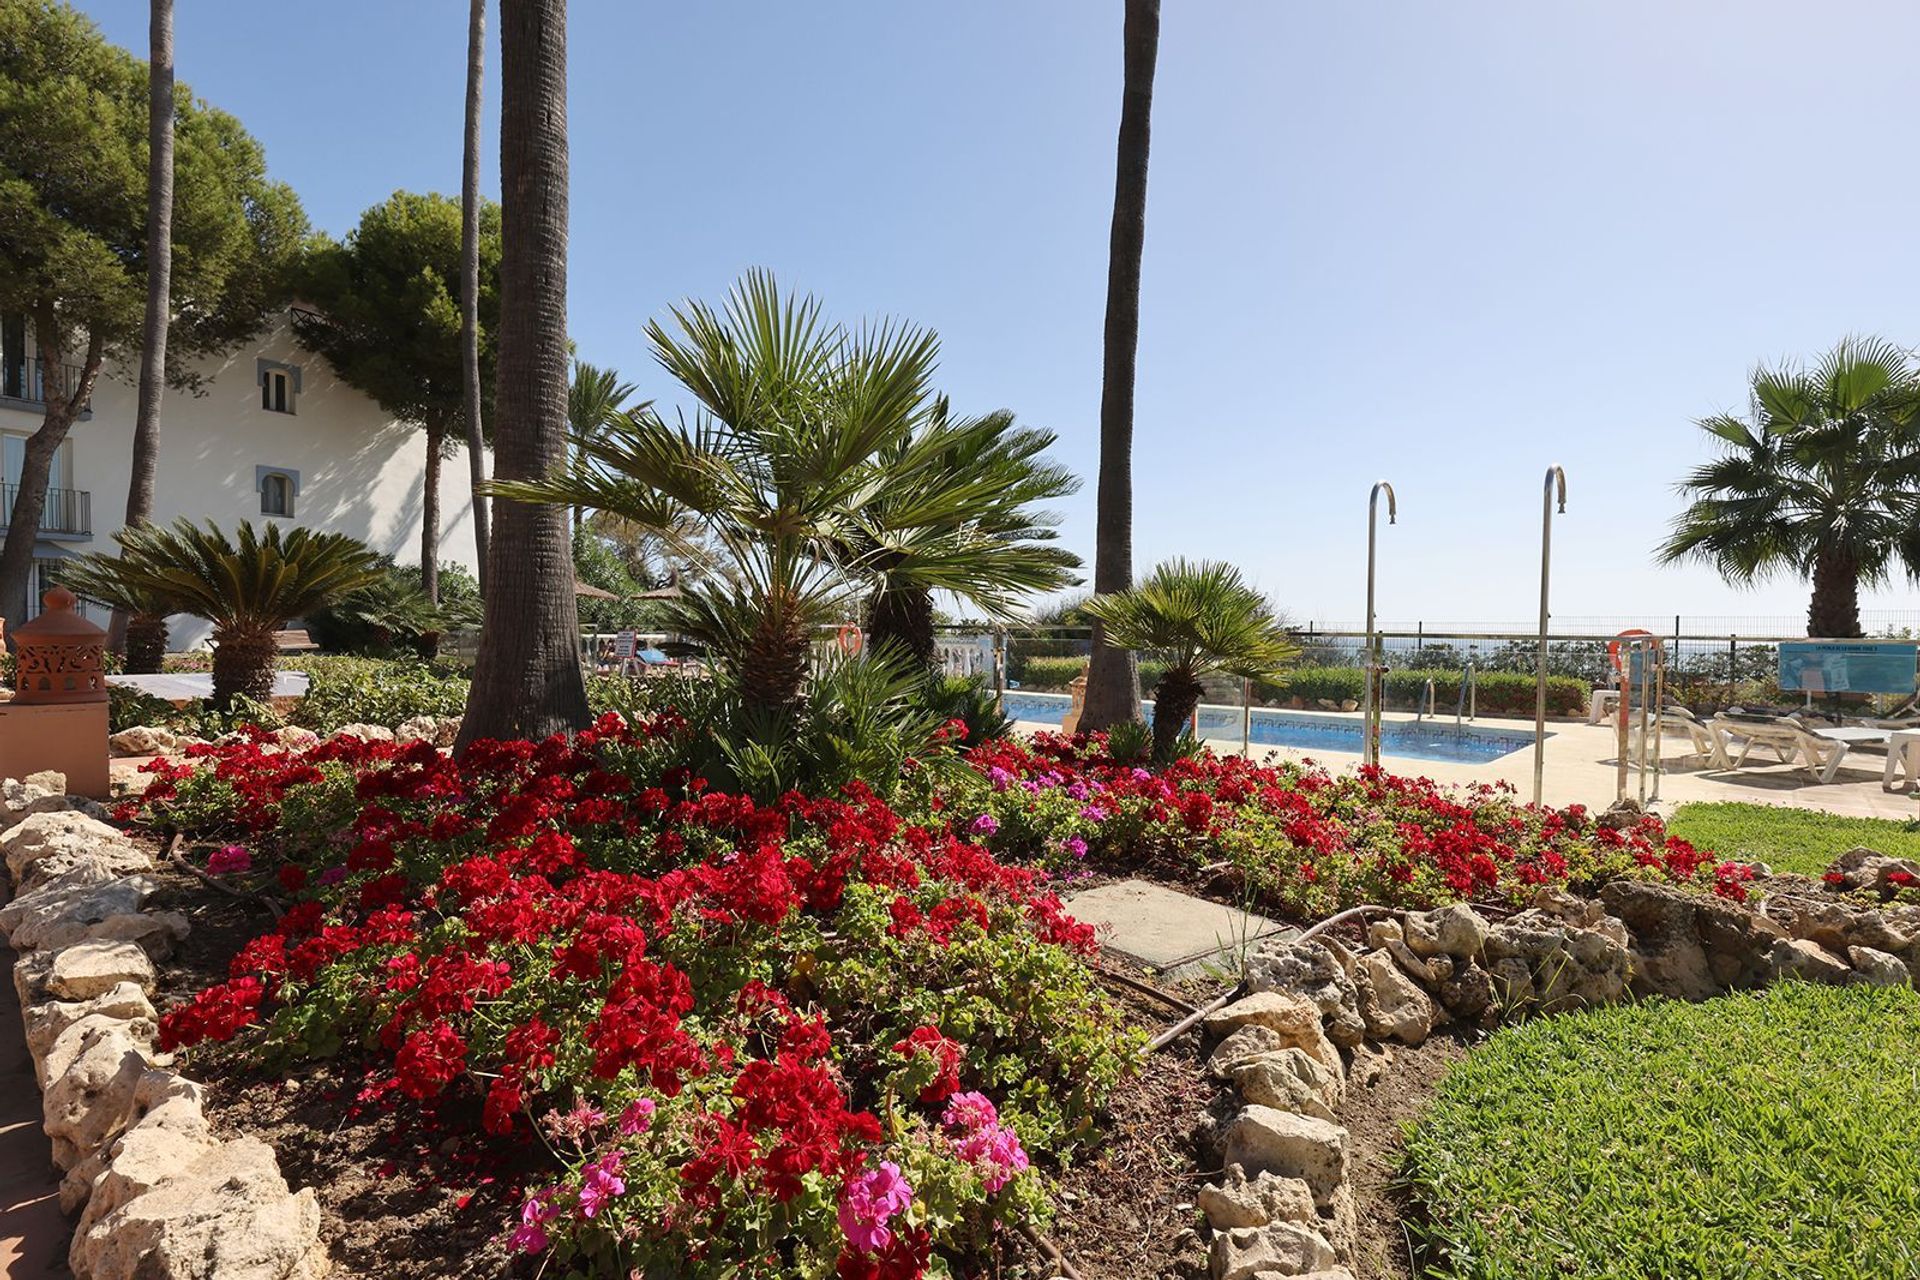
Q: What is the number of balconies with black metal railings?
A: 2